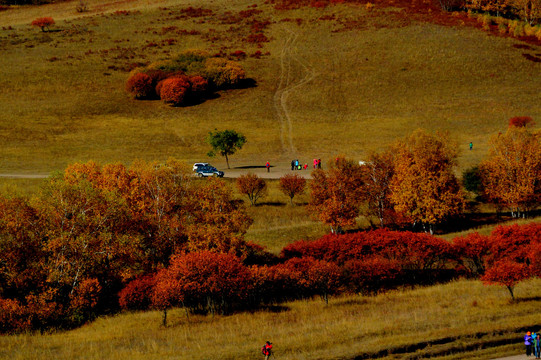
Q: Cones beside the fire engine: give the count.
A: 0